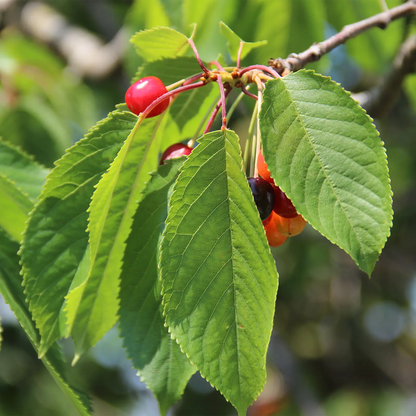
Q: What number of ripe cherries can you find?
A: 4